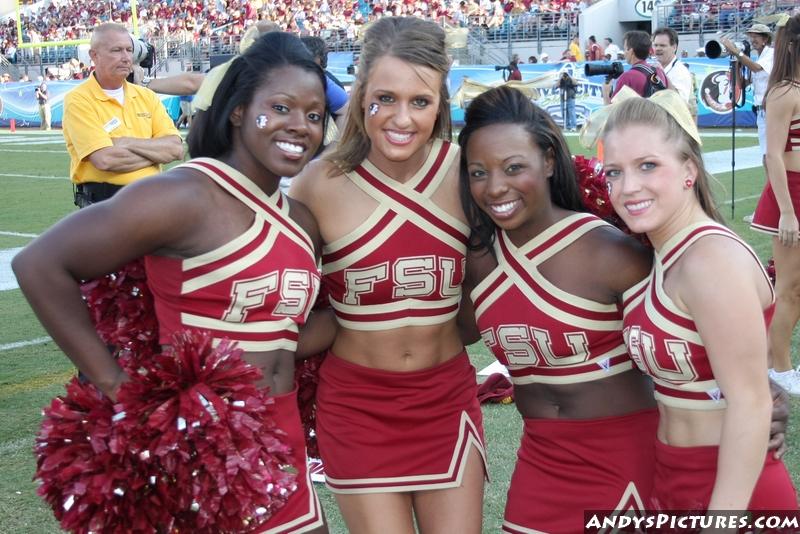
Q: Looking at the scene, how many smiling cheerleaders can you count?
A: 4